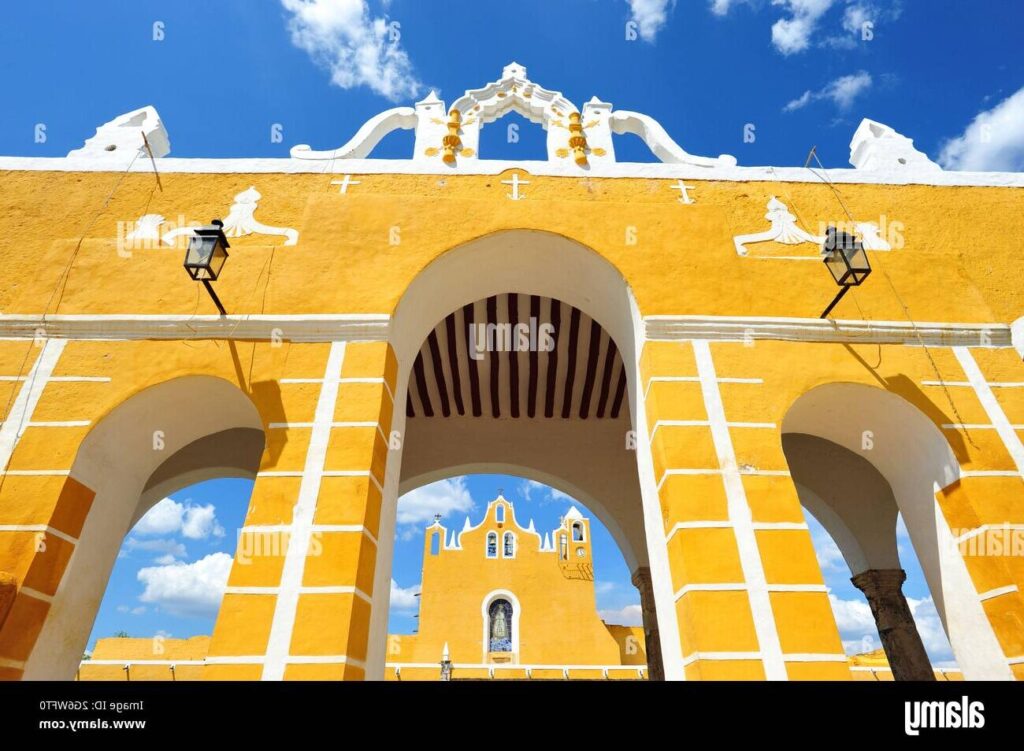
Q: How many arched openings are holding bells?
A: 2